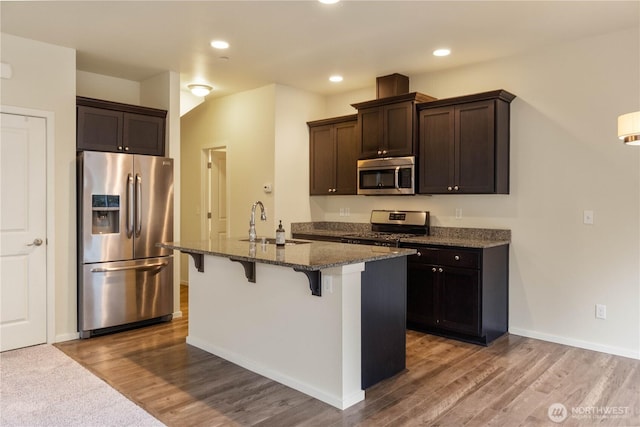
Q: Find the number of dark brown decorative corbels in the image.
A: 3